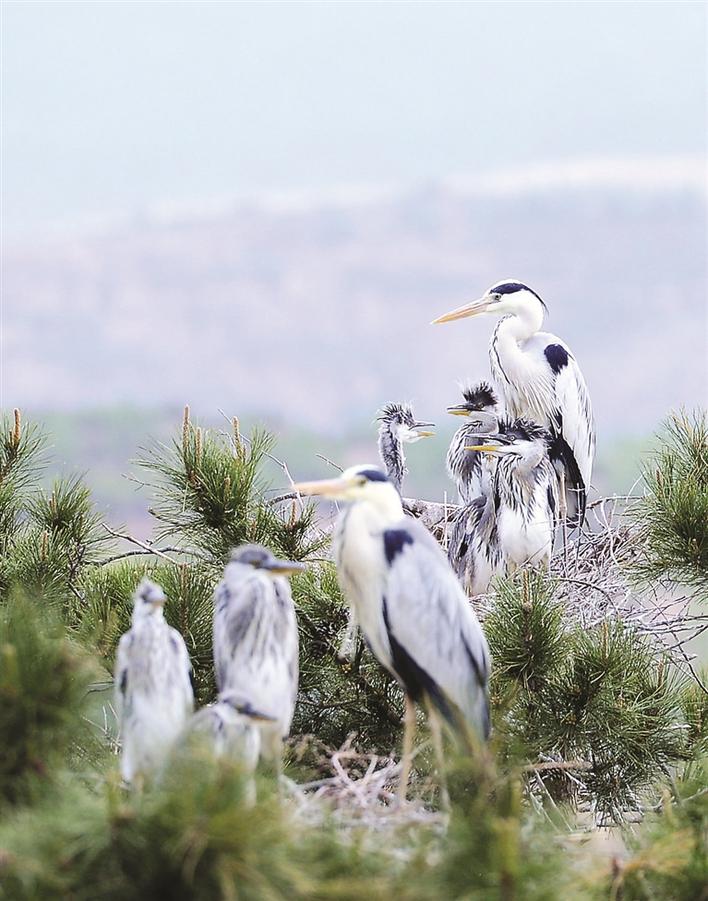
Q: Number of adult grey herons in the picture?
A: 2